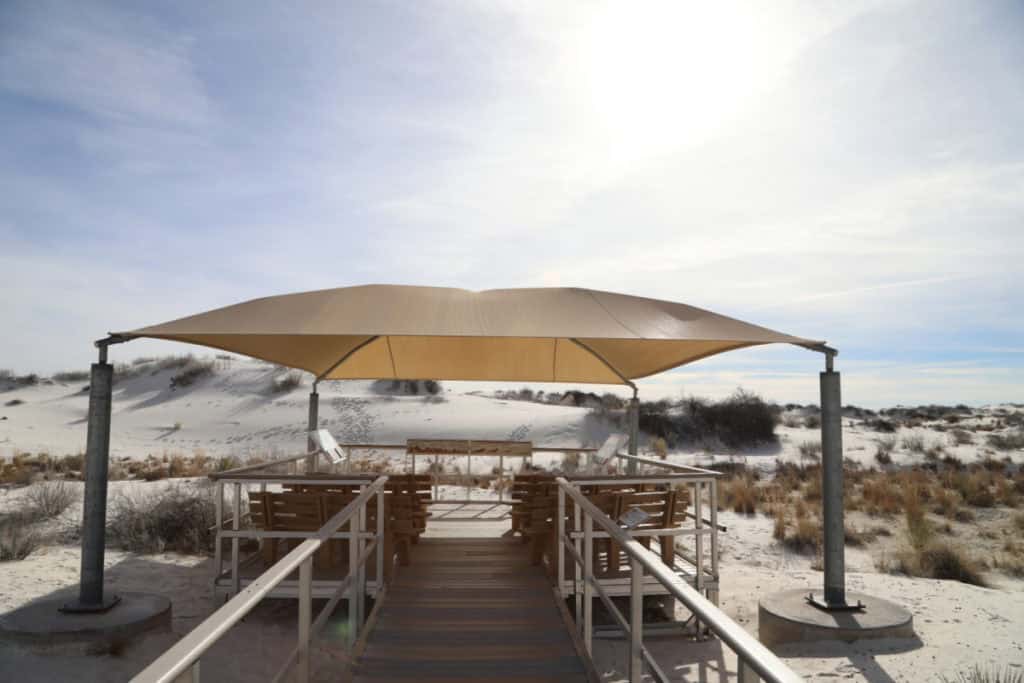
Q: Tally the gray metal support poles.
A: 4